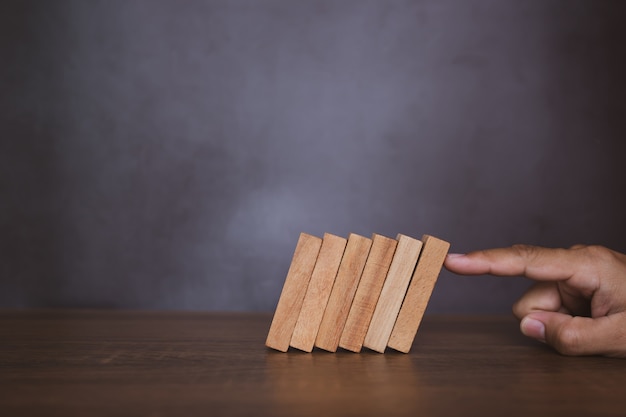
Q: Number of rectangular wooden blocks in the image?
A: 6